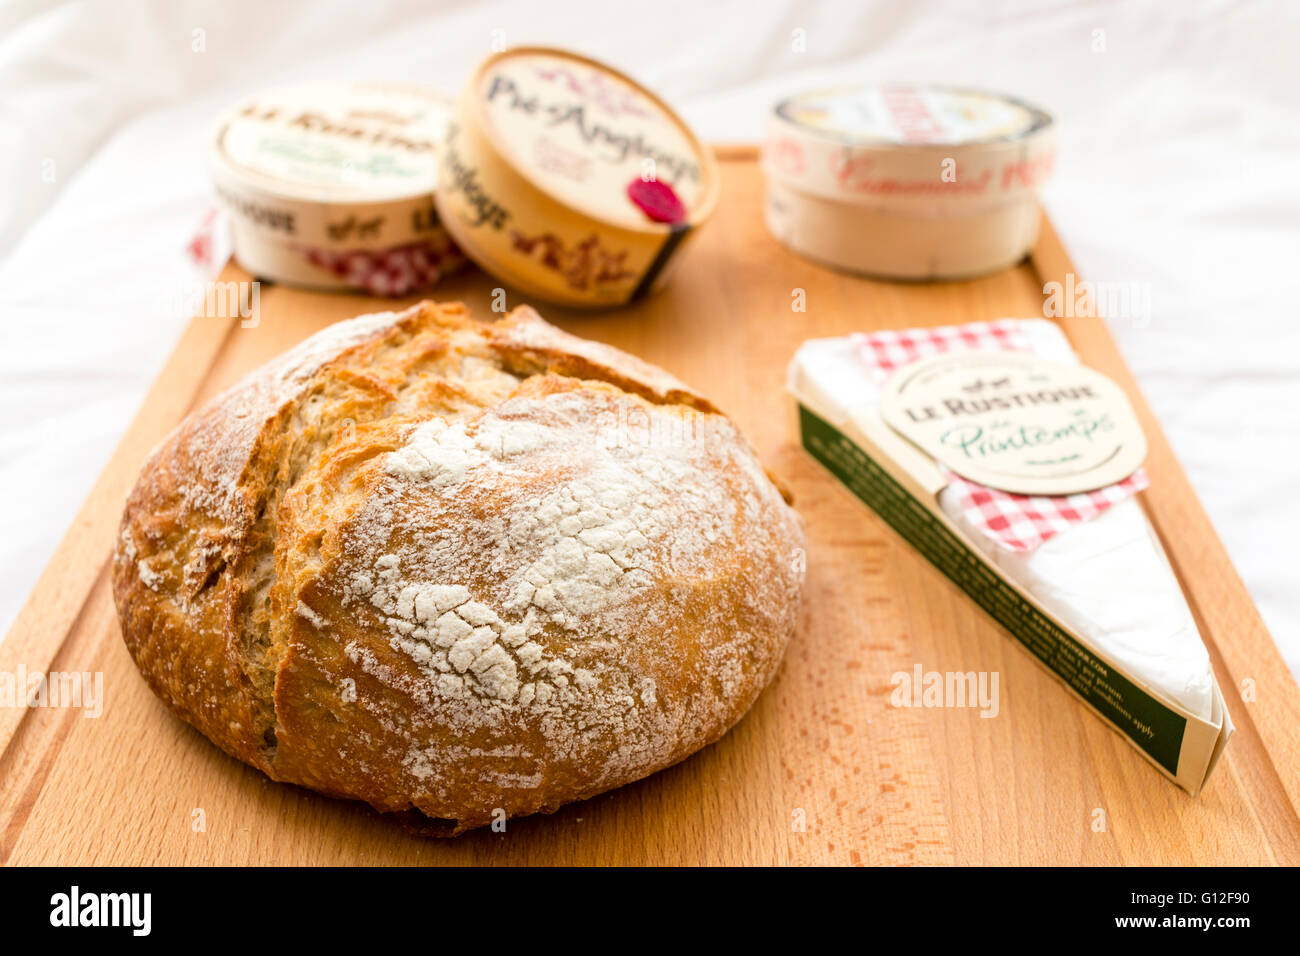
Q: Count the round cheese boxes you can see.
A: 3